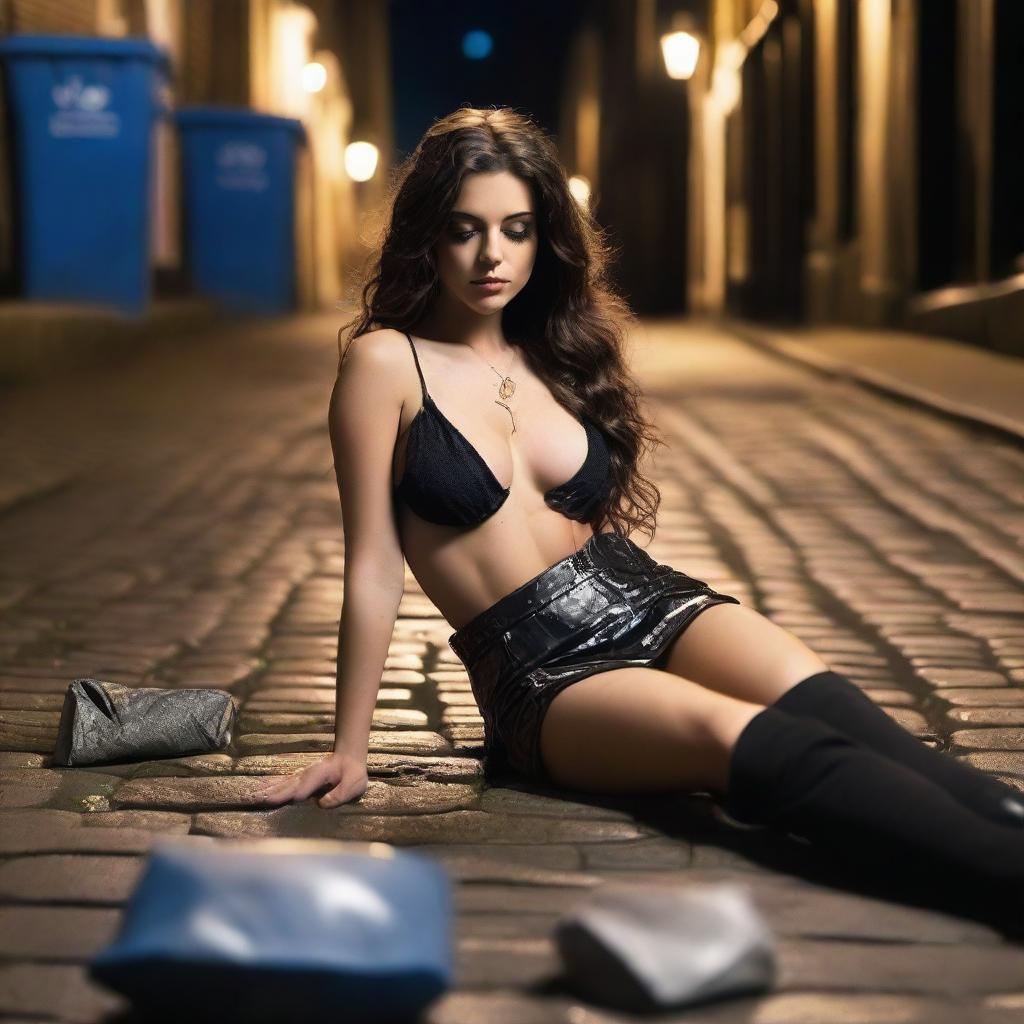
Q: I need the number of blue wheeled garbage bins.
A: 2